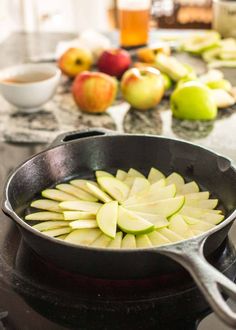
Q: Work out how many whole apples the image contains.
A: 5